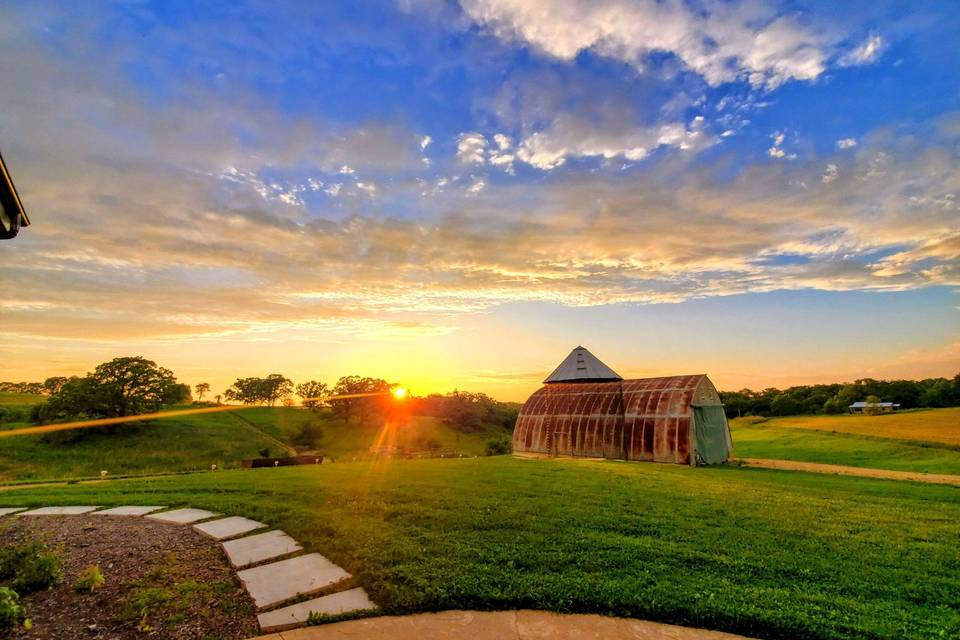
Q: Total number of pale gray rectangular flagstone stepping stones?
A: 8